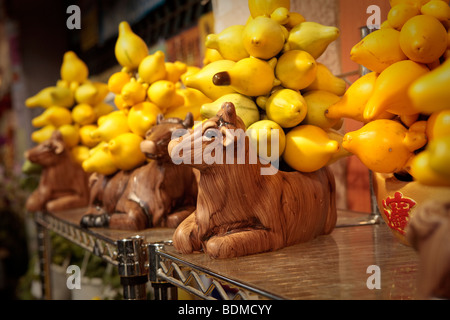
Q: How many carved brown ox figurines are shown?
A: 3